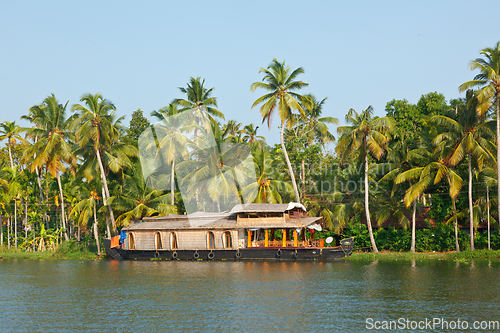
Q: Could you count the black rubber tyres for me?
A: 7